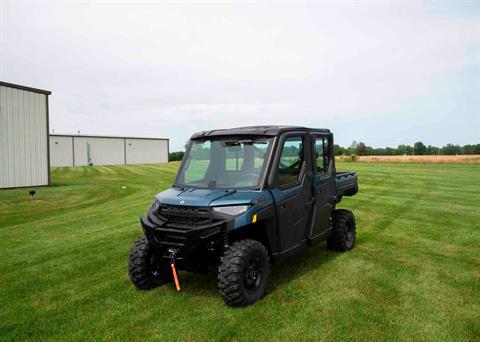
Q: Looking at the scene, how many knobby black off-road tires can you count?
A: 3